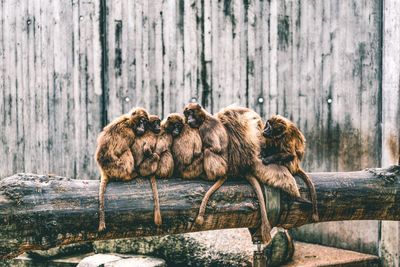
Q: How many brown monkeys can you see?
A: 6